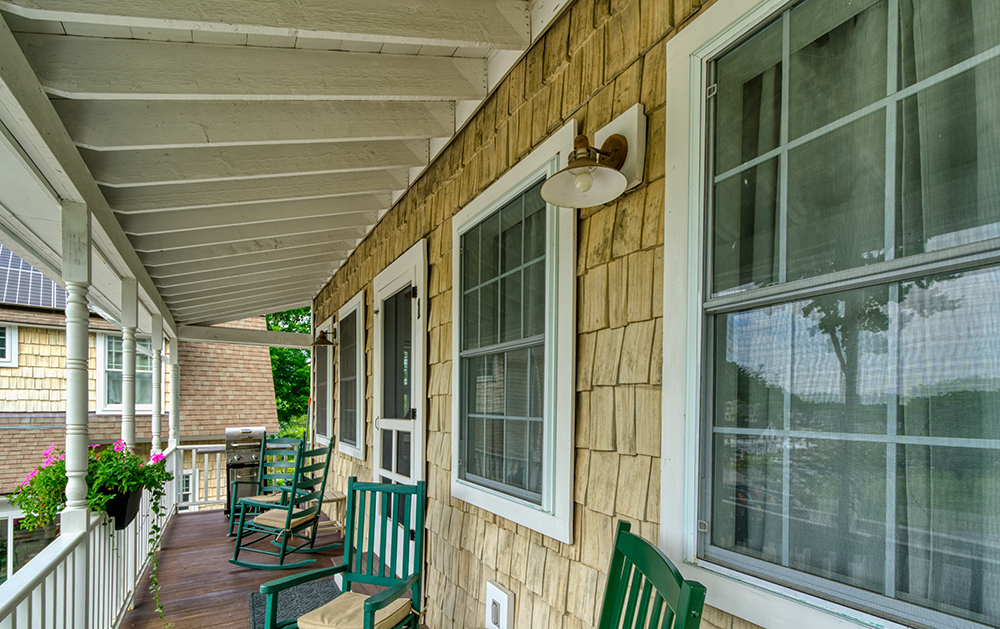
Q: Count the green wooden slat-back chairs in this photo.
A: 4